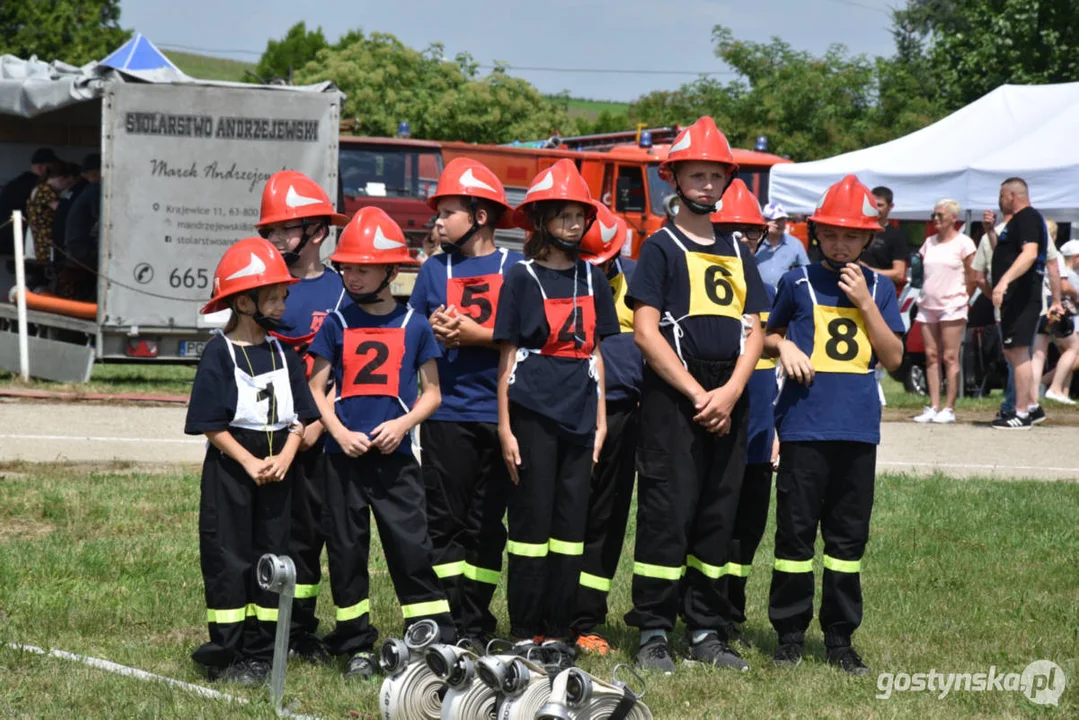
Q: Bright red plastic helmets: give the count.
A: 9